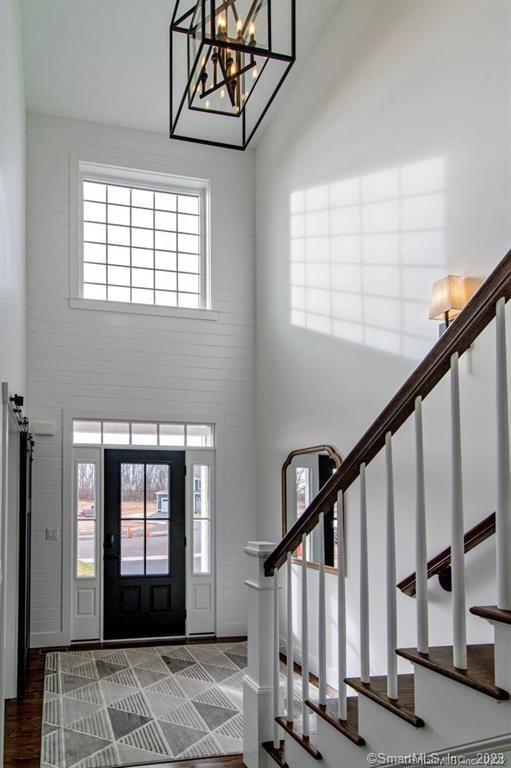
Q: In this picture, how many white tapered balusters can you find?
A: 10